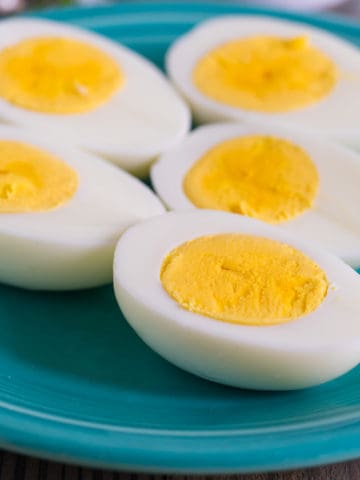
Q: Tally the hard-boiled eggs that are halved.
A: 5